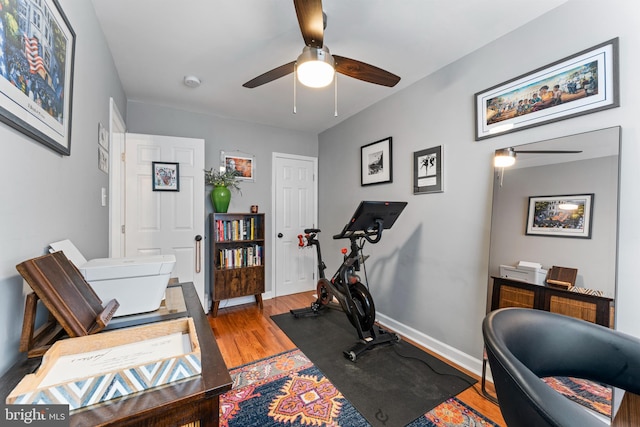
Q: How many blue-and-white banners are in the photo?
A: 0